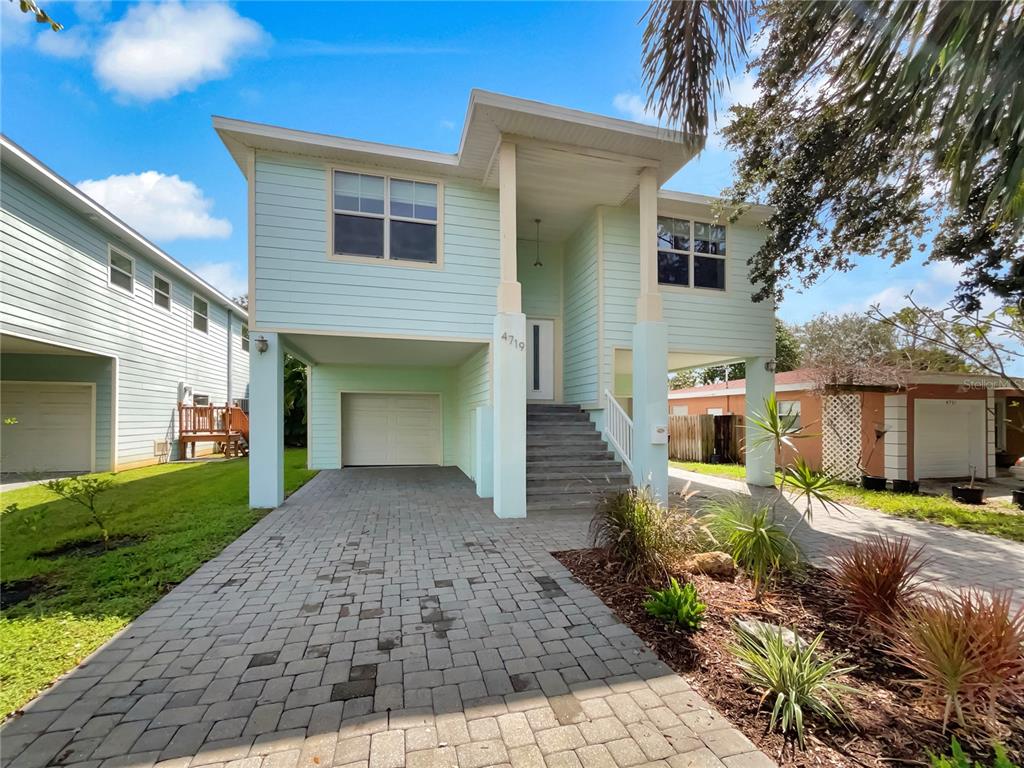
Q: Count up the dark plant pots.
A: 4